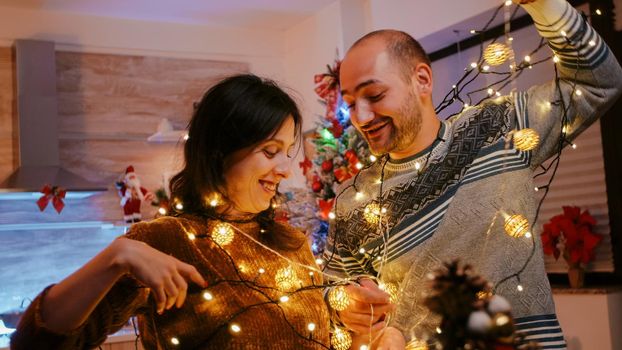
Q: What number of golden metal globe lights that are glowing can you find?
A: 10